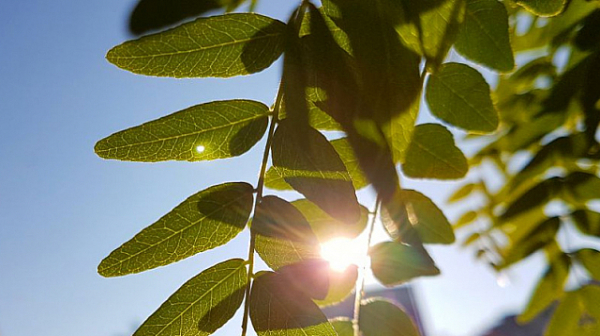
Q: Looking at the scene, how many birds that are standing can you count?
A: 0